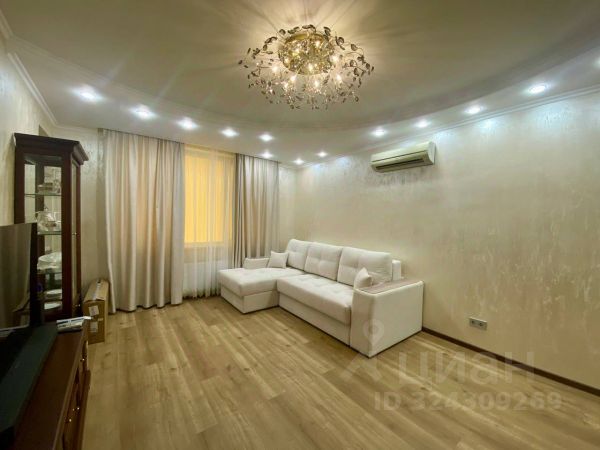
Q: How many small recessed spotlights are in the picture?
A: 12